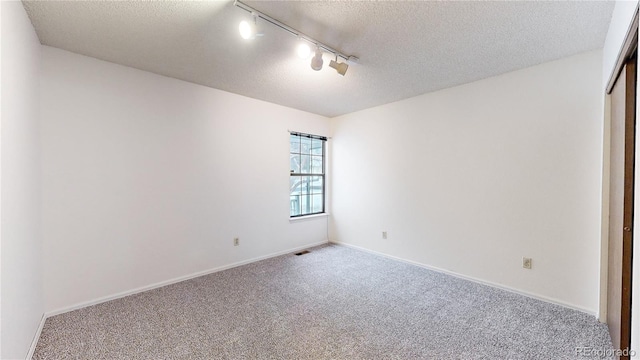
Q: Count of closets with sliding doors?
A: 1